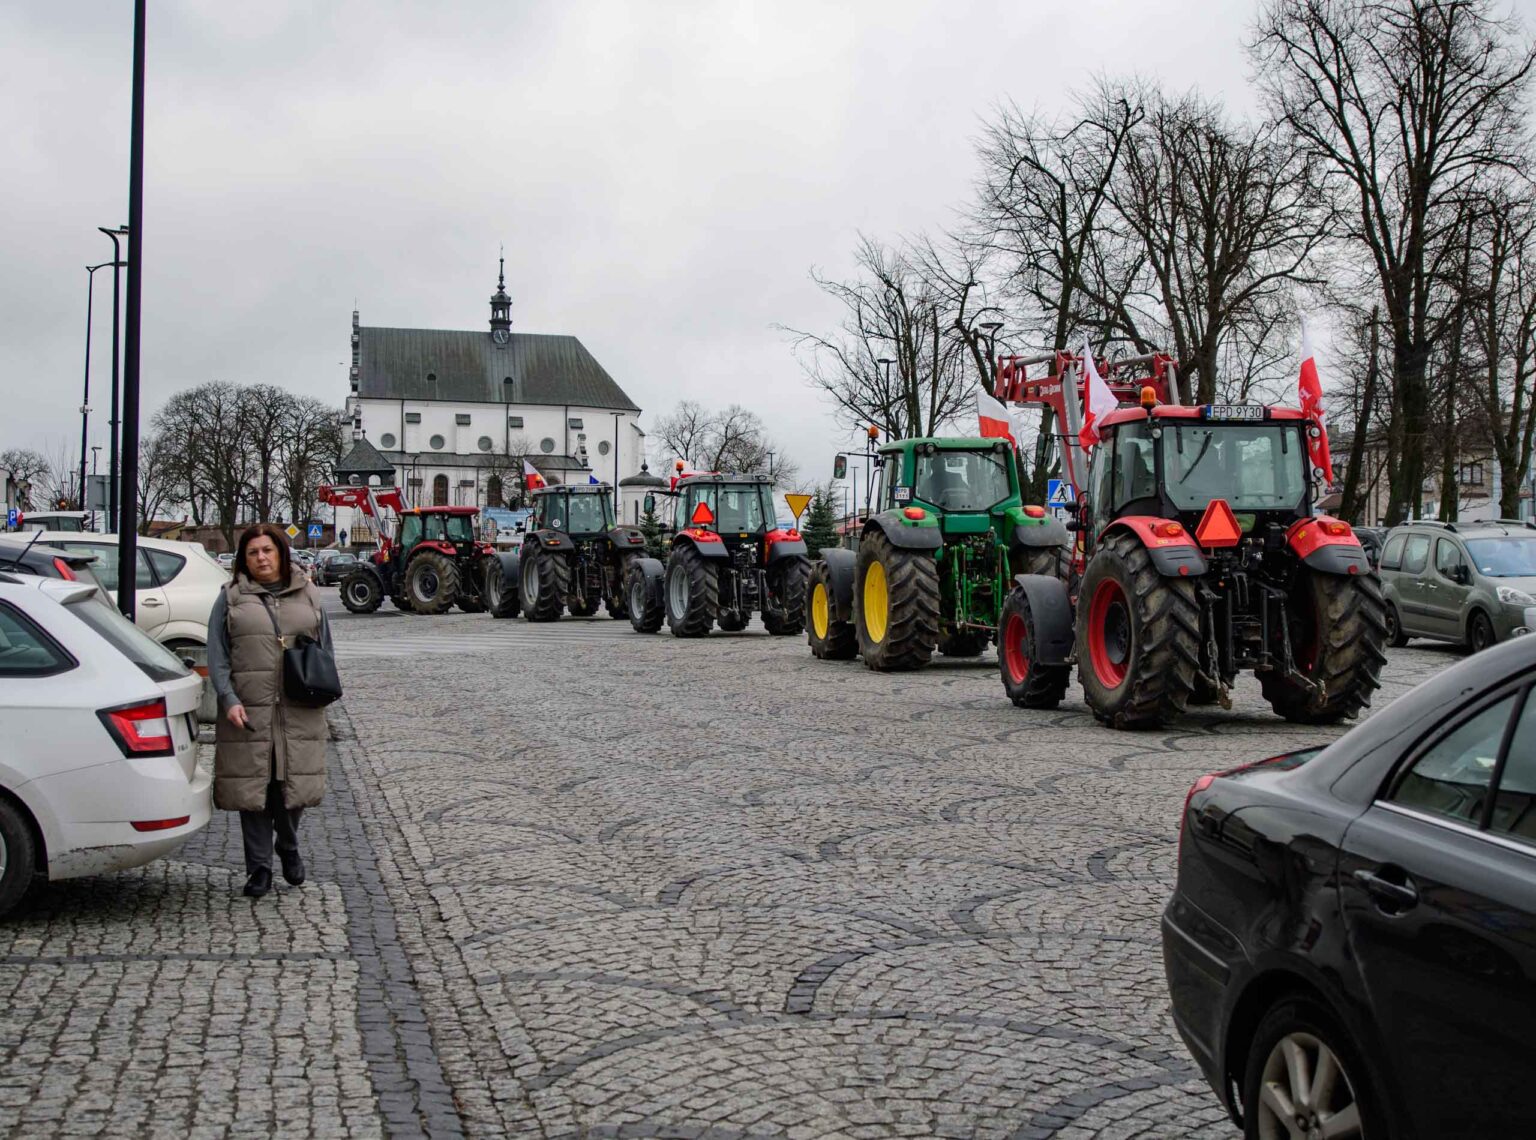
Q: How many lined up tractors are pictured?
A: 5